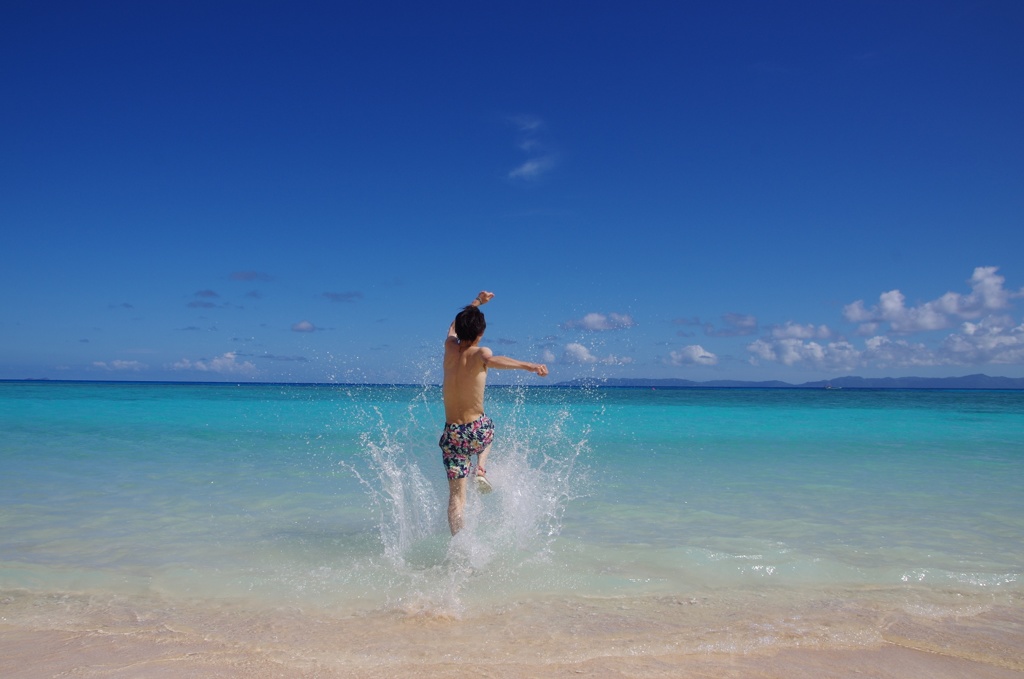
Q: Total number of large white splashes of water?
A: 2